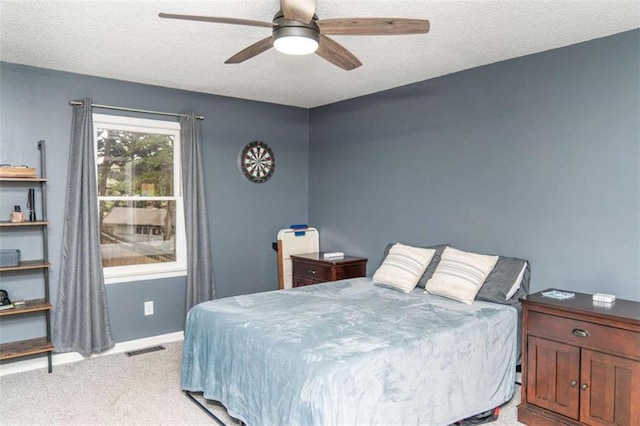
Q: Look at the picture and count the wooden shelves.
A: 5